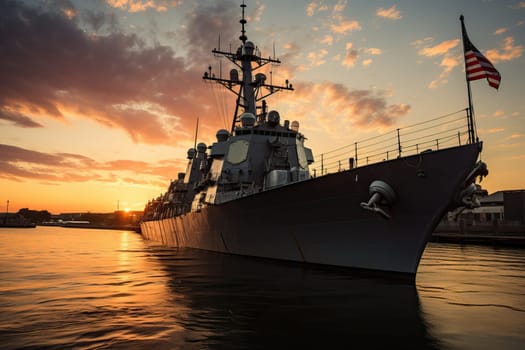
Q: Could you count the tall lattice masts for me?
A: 1